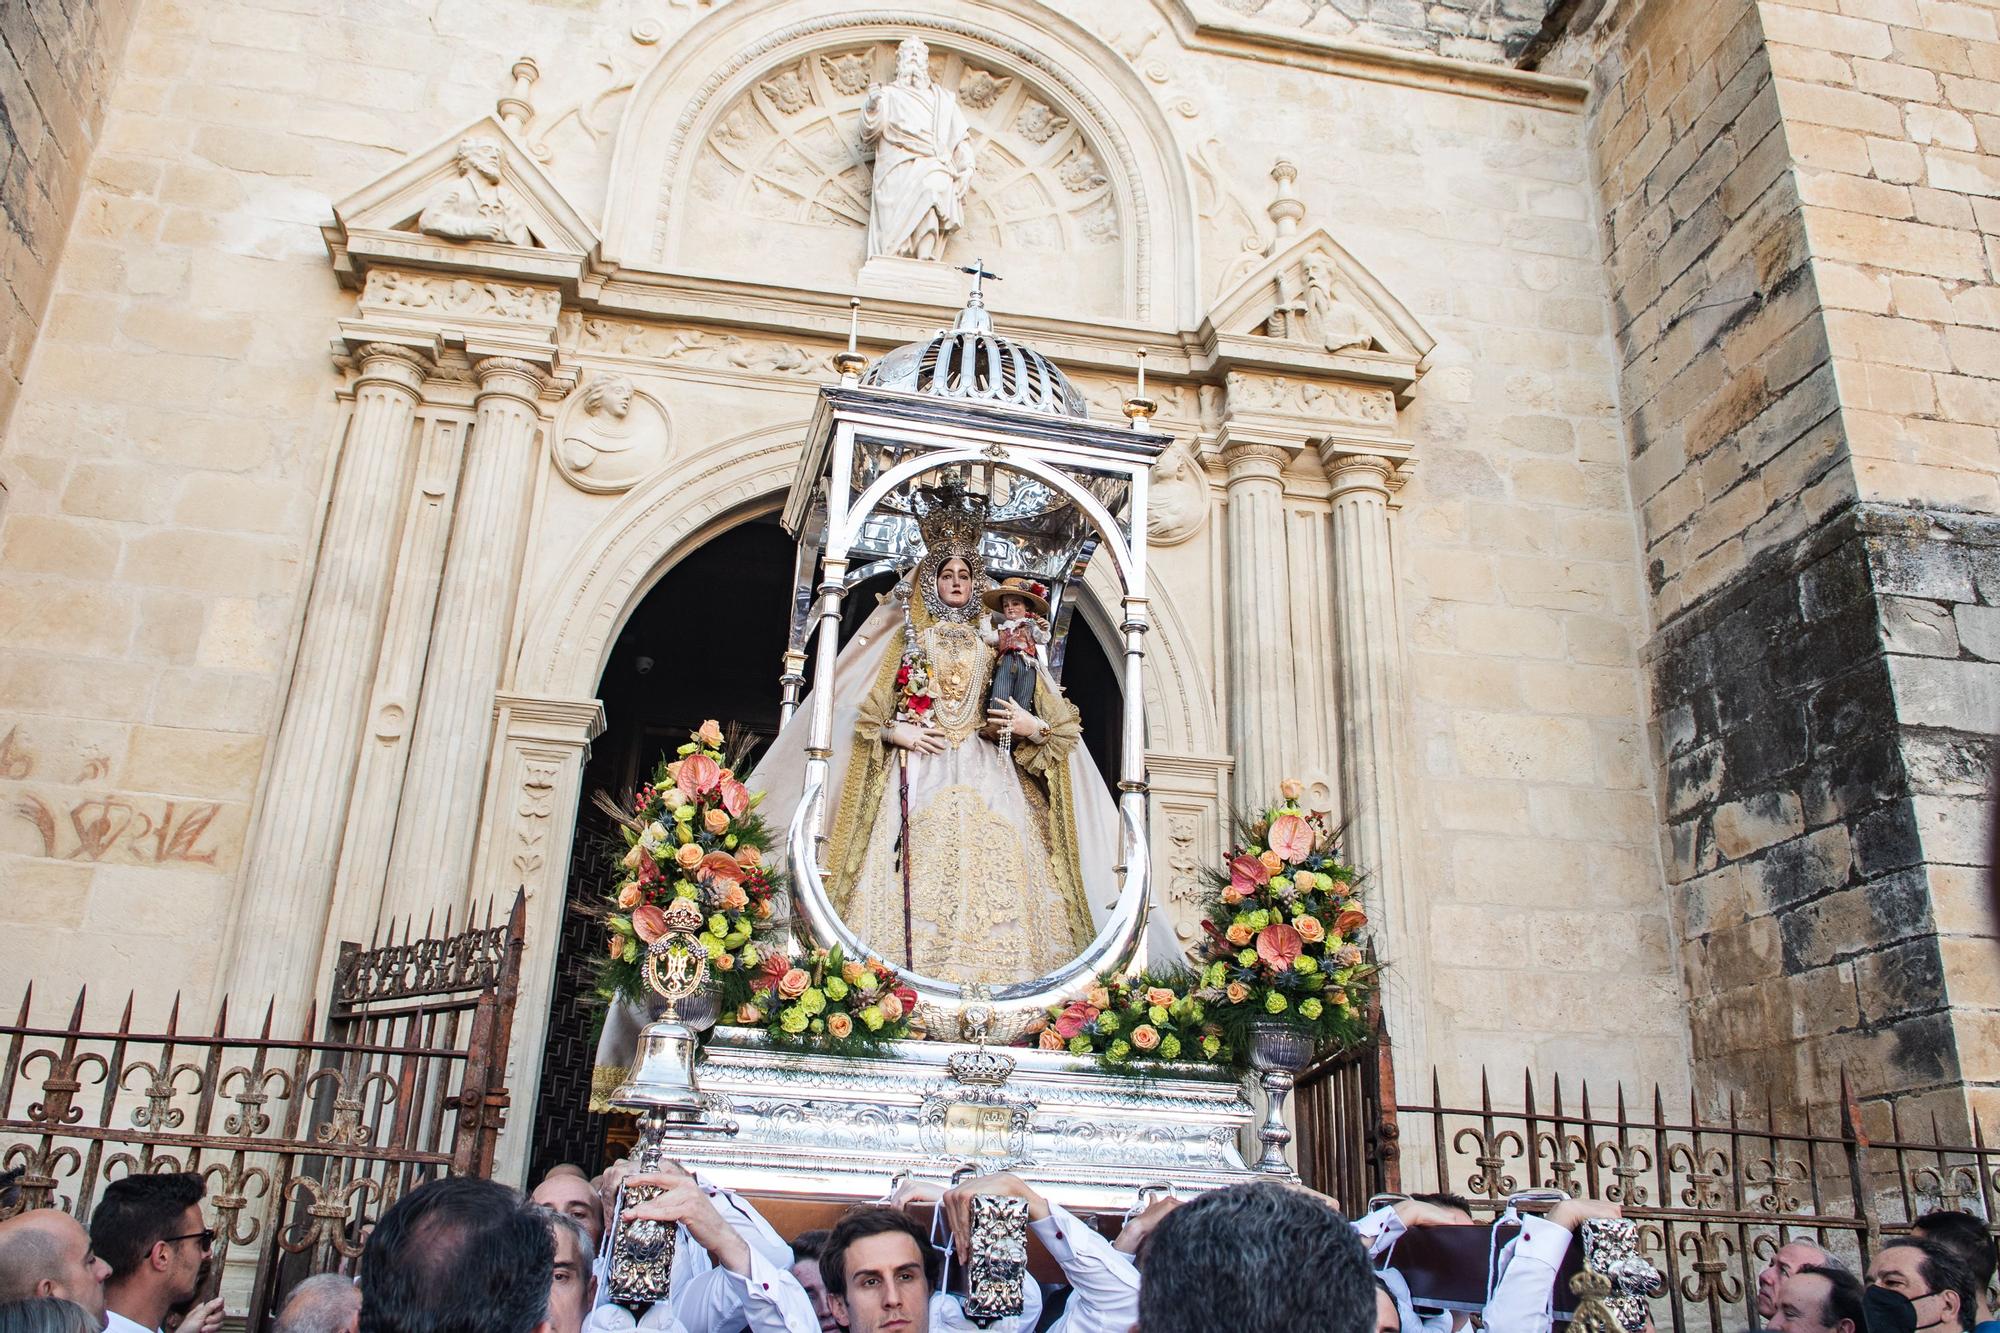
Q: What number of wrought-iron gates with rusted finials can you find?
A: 2